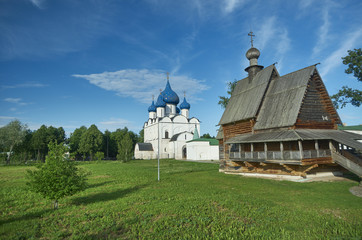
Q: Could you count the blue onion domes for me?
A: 5